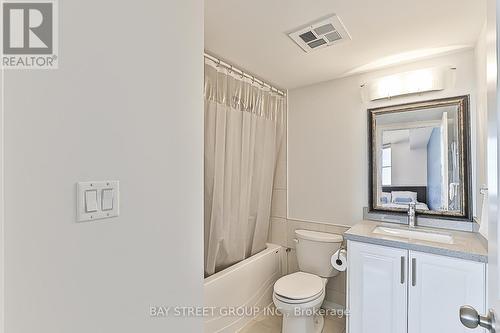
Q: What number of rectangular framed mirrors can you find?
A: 1